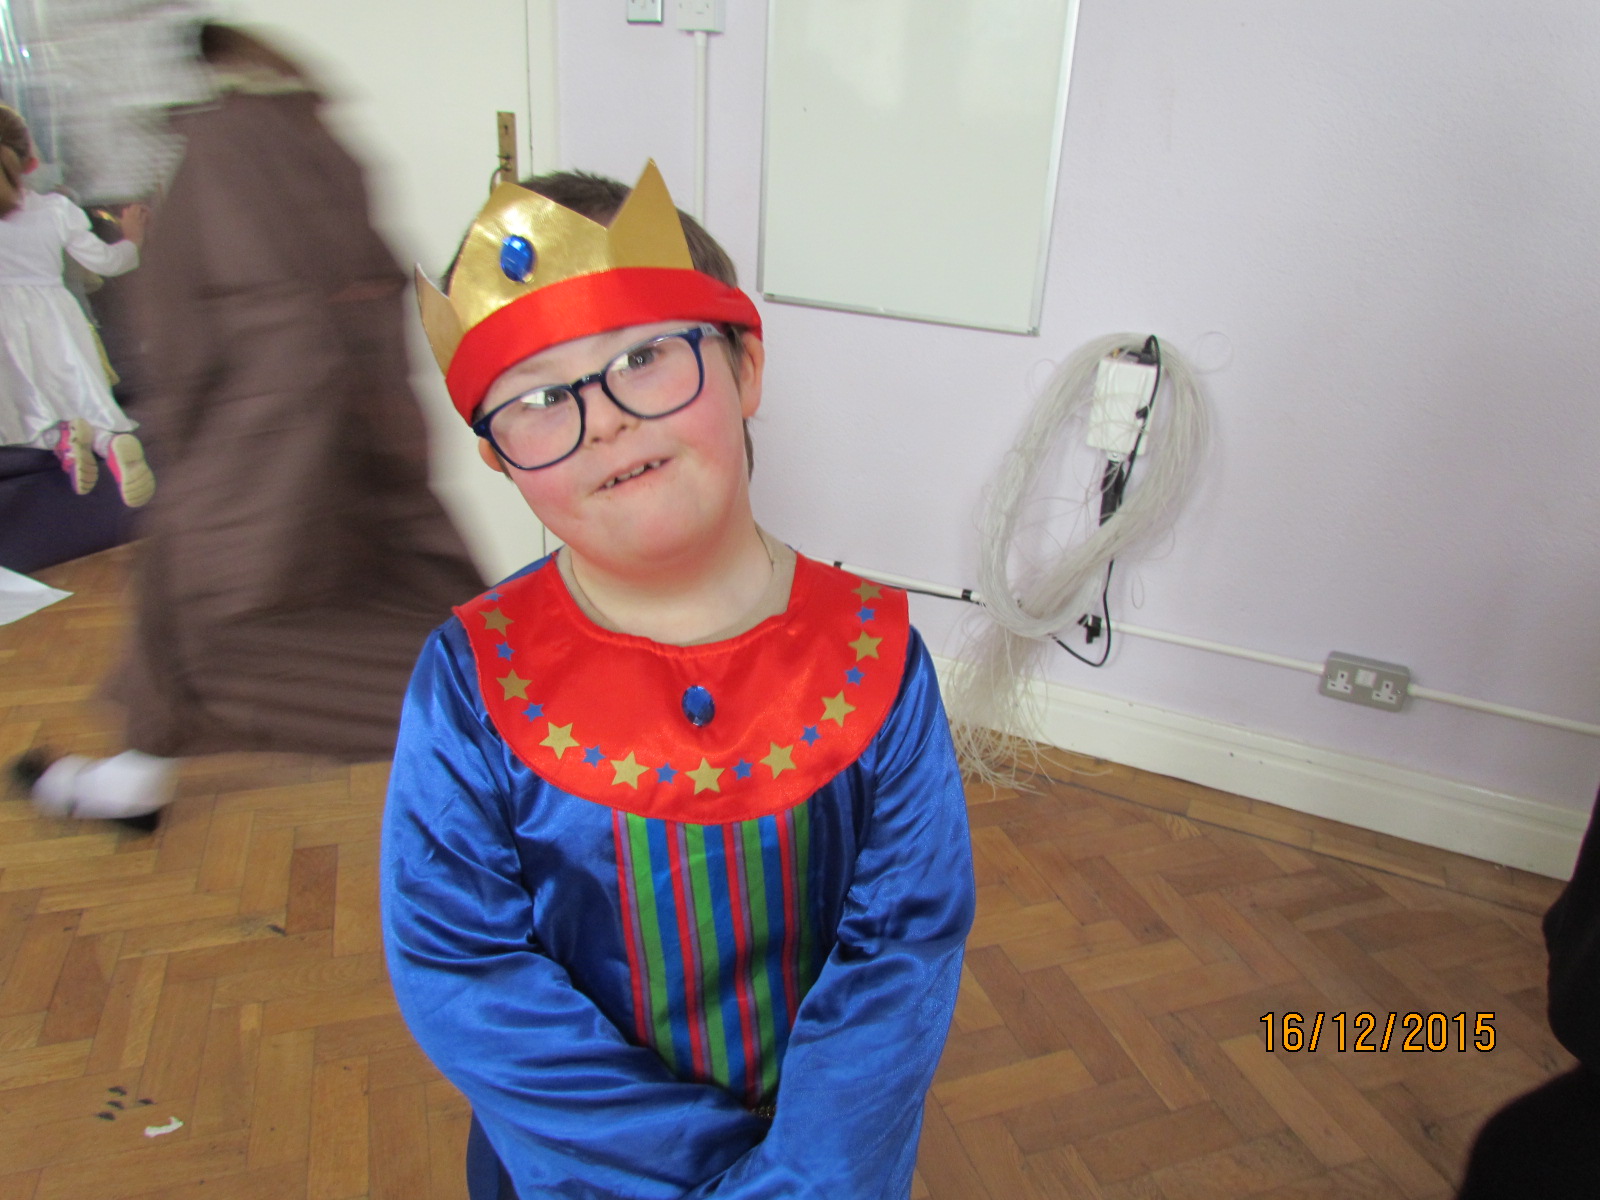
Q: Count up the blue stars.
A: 9